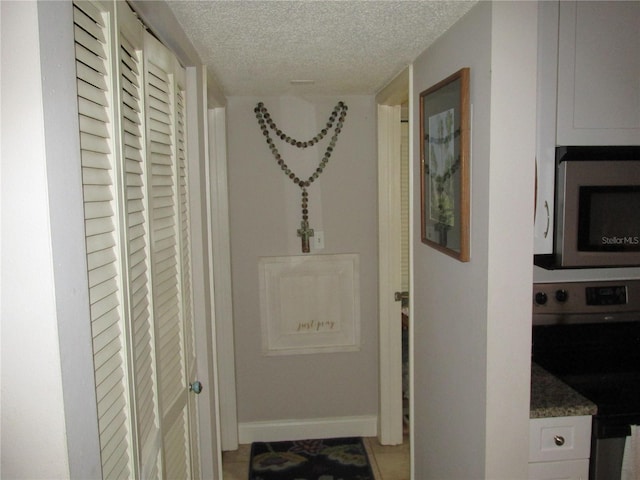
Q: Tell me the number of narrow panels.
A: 4